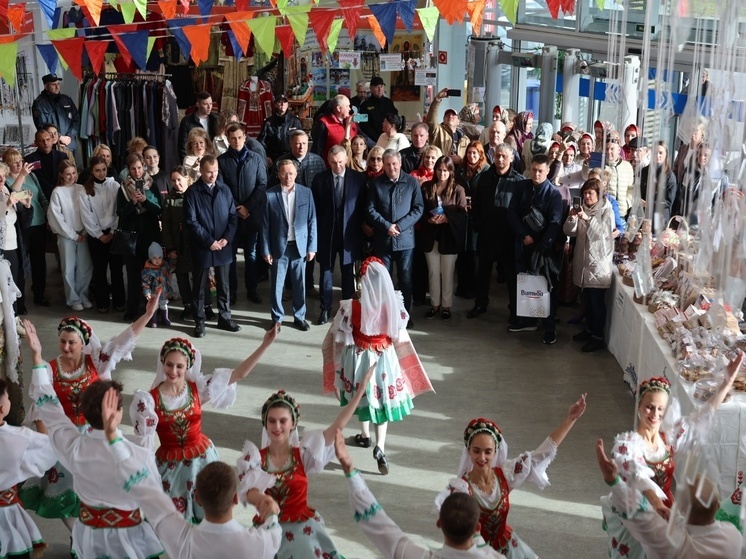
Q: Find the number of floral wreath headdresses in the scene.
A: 6